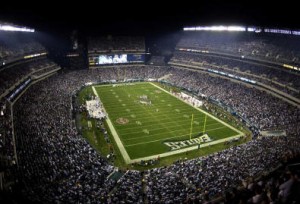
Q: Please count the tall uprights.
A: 2